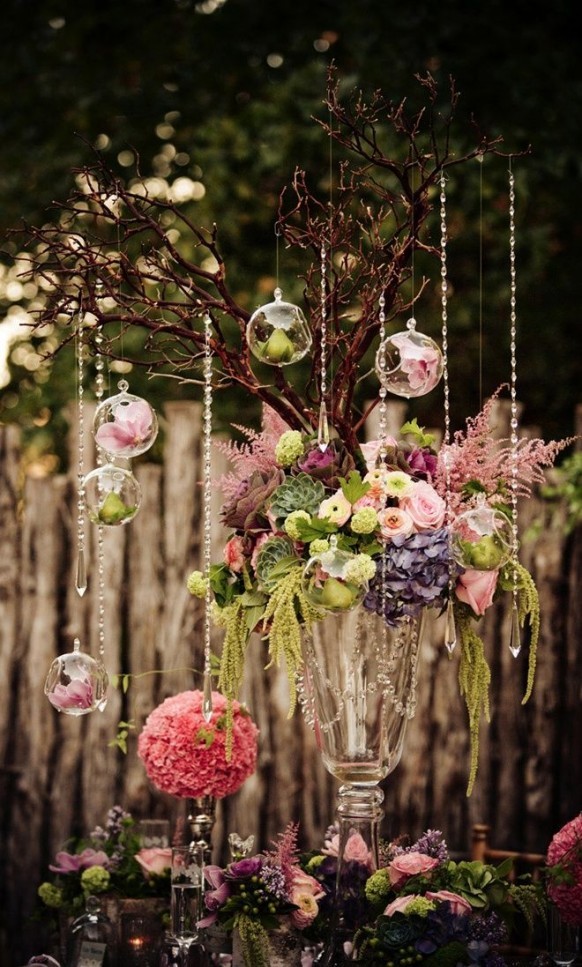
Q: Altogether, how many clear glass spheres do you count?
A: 7